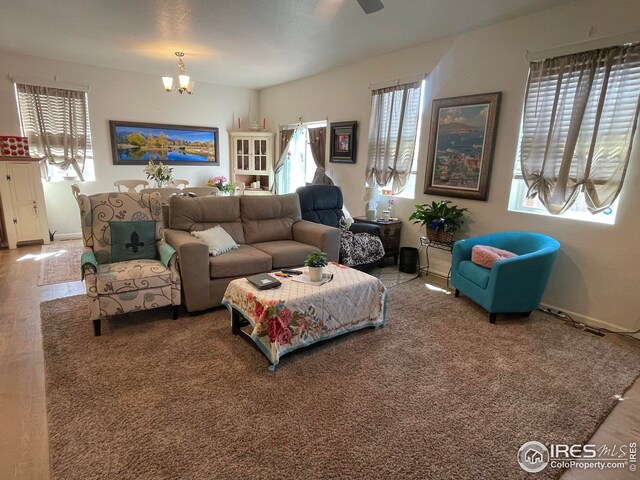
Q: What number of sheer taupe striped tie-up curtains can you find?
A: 3